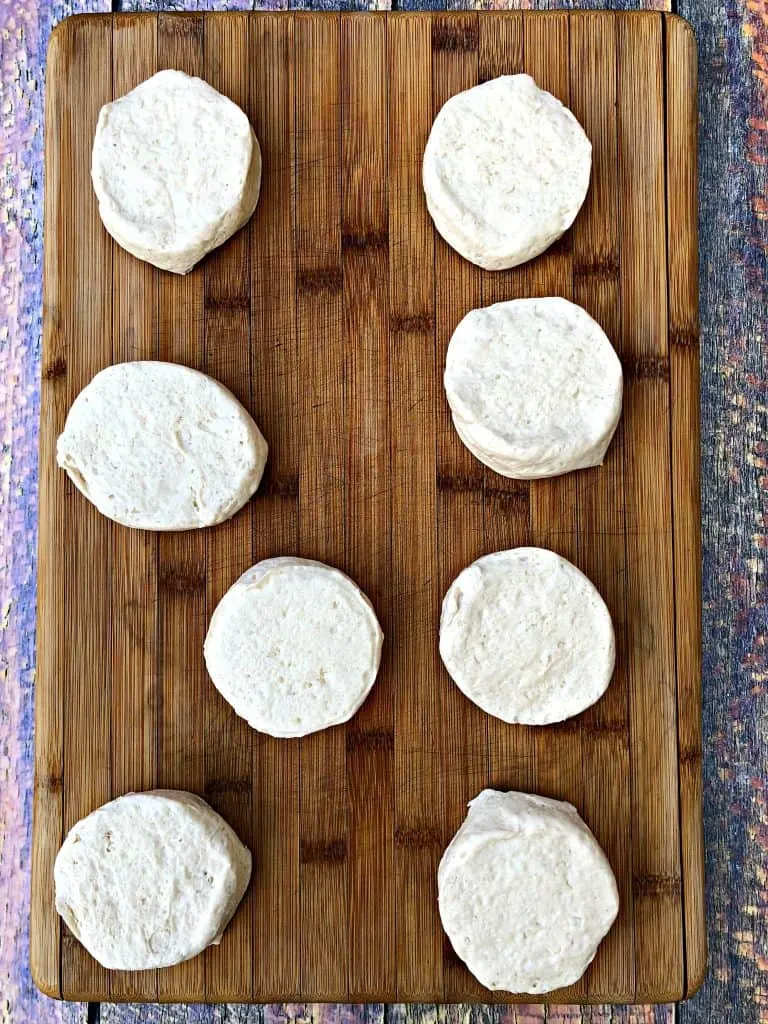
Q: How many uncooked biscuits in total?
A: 8